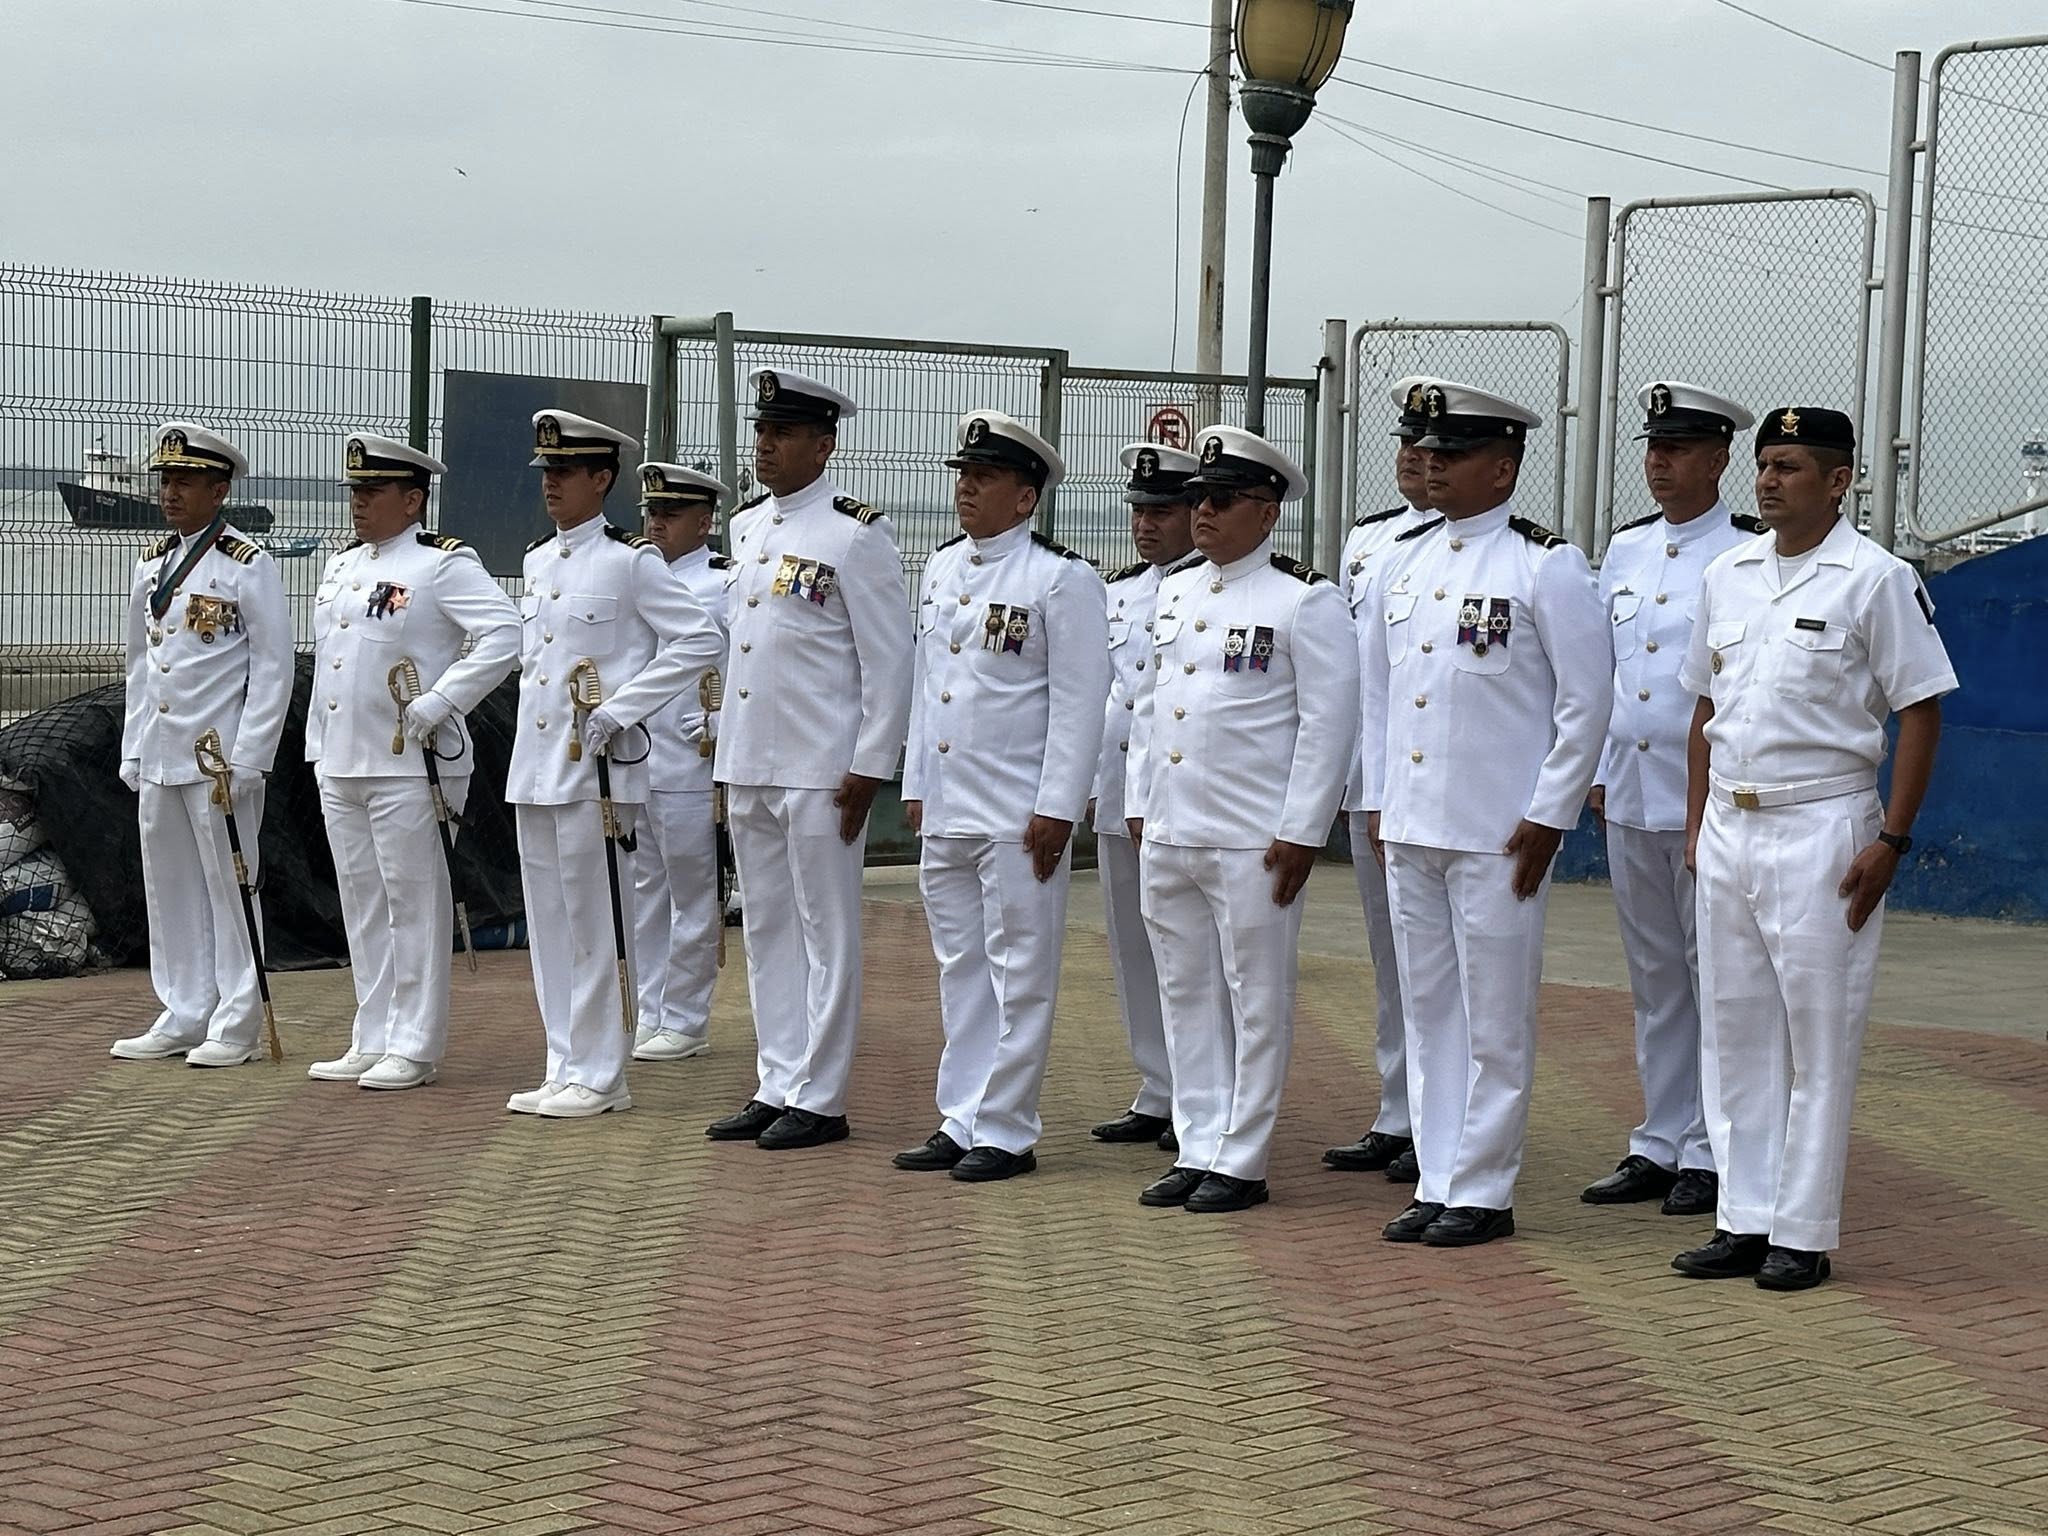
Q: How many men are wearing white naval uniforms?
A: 12